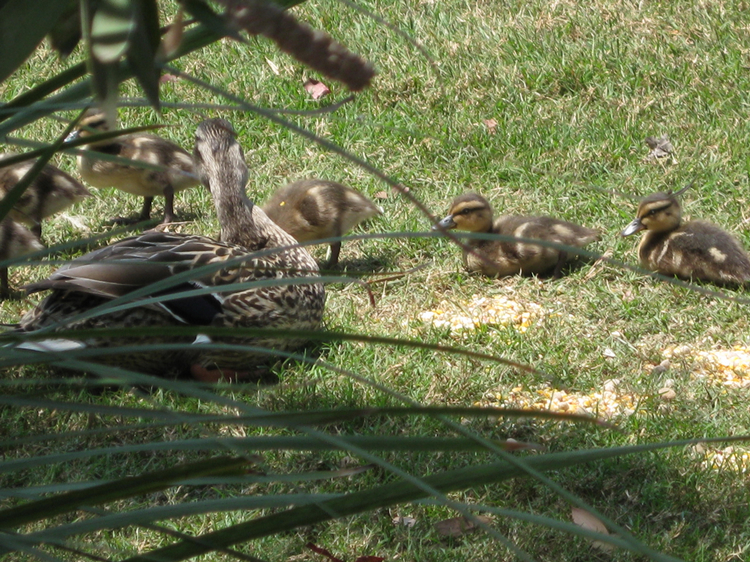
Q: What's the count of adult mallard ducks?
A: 1